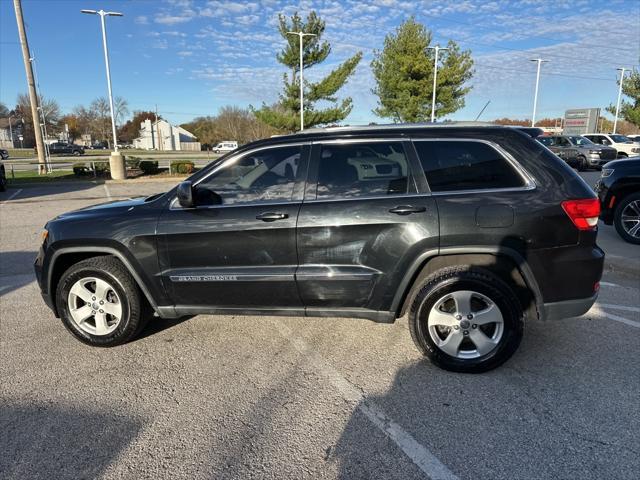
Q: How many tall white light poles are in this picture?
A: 5